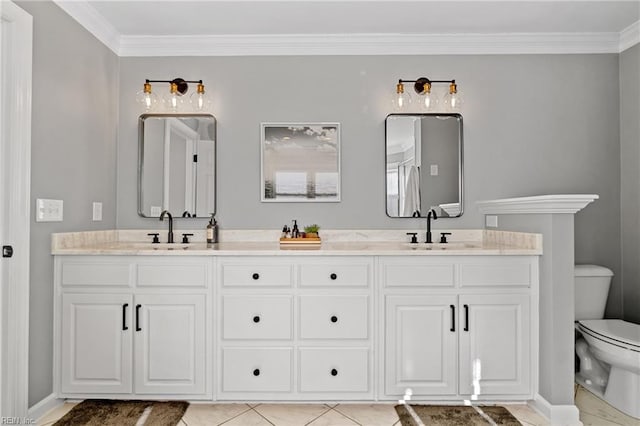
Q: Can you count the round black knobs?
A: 6